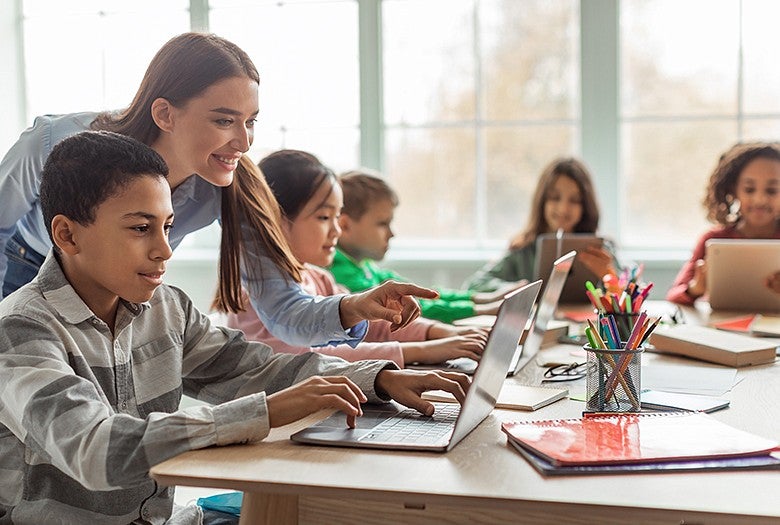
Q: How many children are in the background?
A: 4